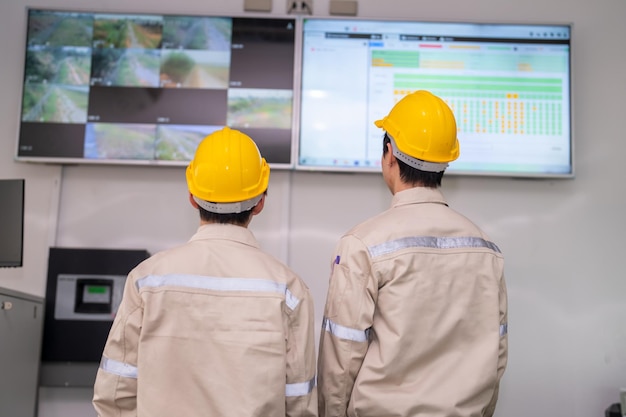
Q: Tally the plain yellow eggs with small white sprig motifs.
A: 0